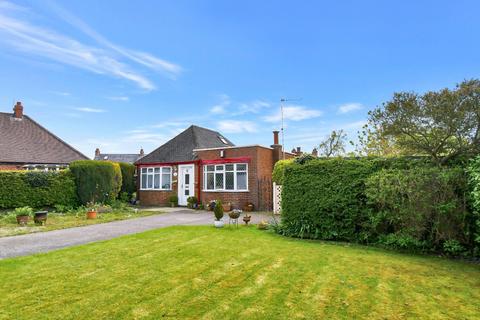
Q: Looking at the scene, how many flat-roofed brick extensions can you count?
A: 1